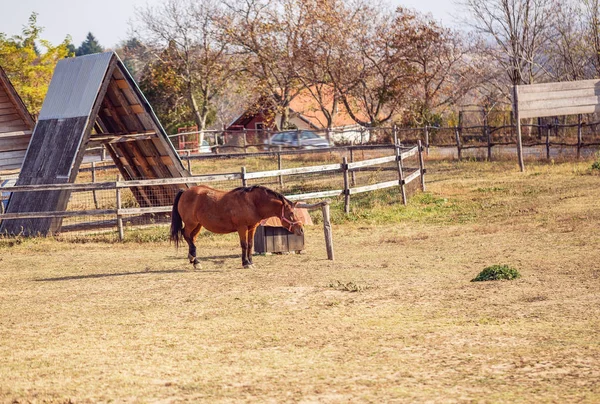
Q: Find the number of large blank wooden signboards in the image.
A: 1